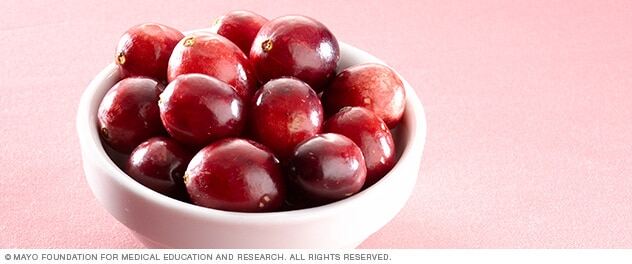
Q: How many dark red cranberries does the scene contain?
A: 12